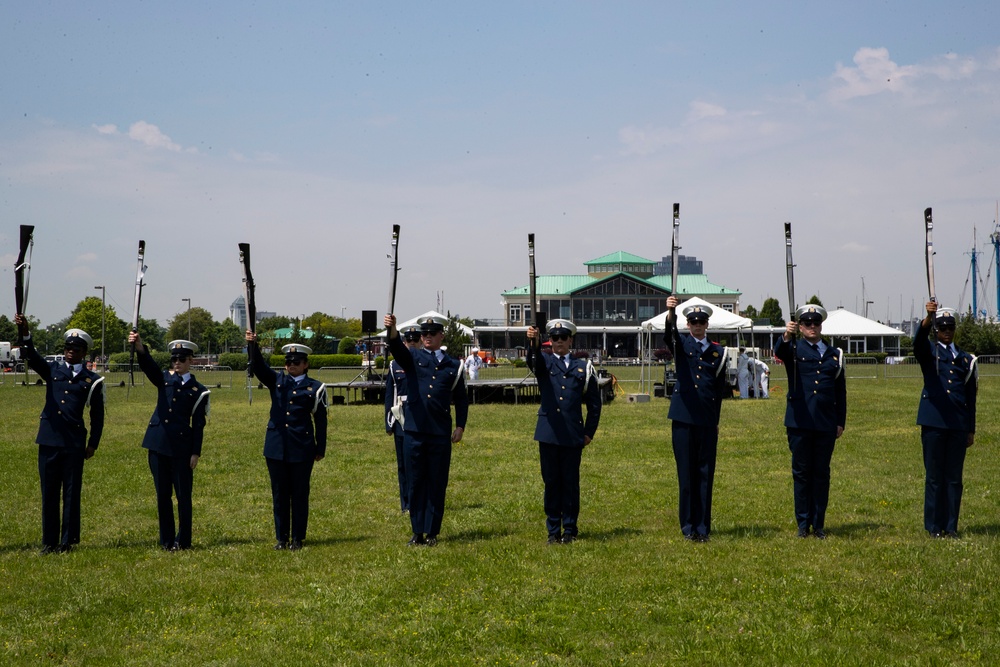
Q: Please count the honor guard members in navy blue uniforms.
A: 9